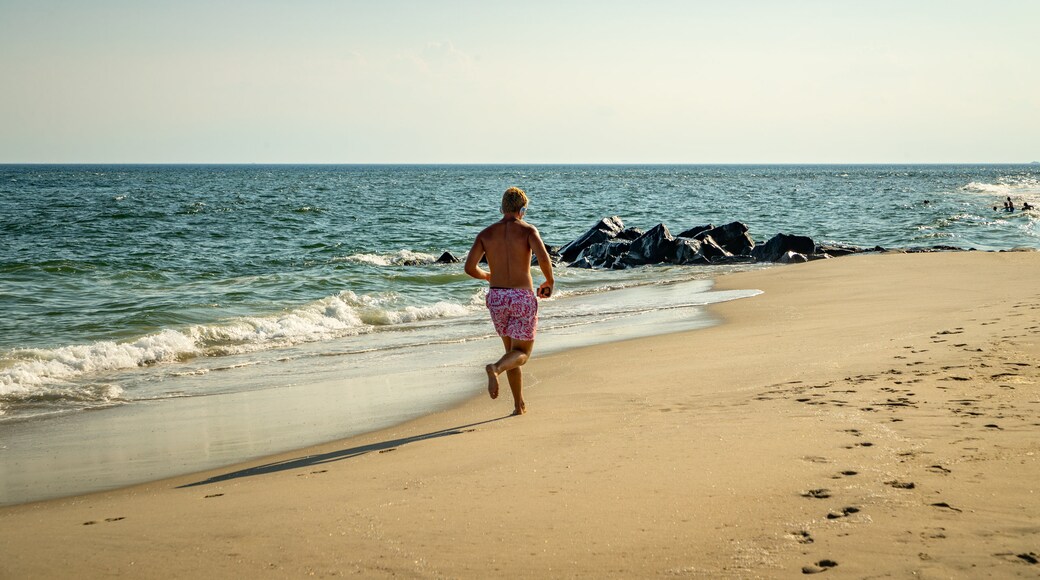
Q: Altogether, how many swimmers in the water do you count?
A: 5